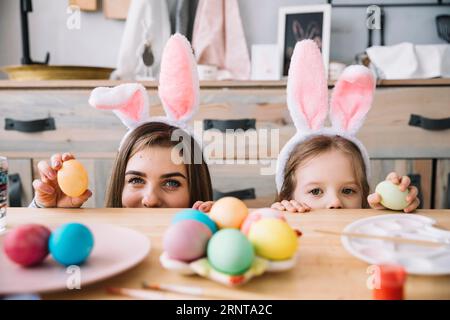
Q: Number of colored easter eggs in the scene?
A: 10